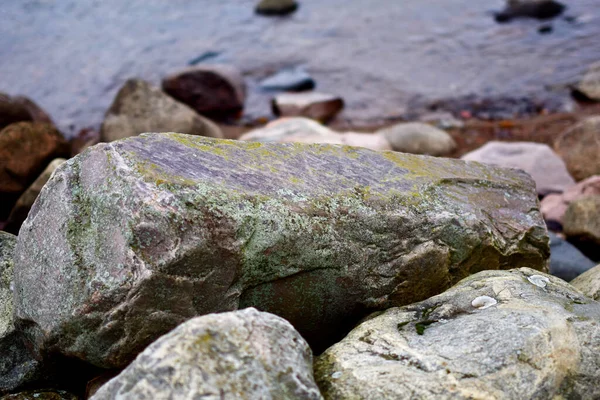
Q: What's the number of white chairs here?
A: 0